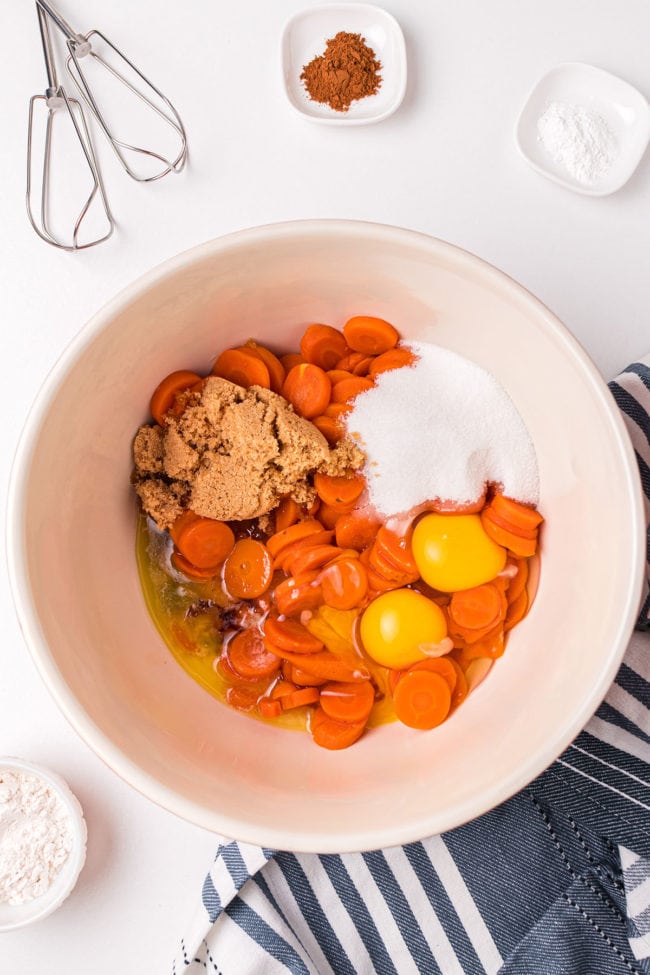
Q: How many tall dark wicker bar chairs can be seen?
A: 0